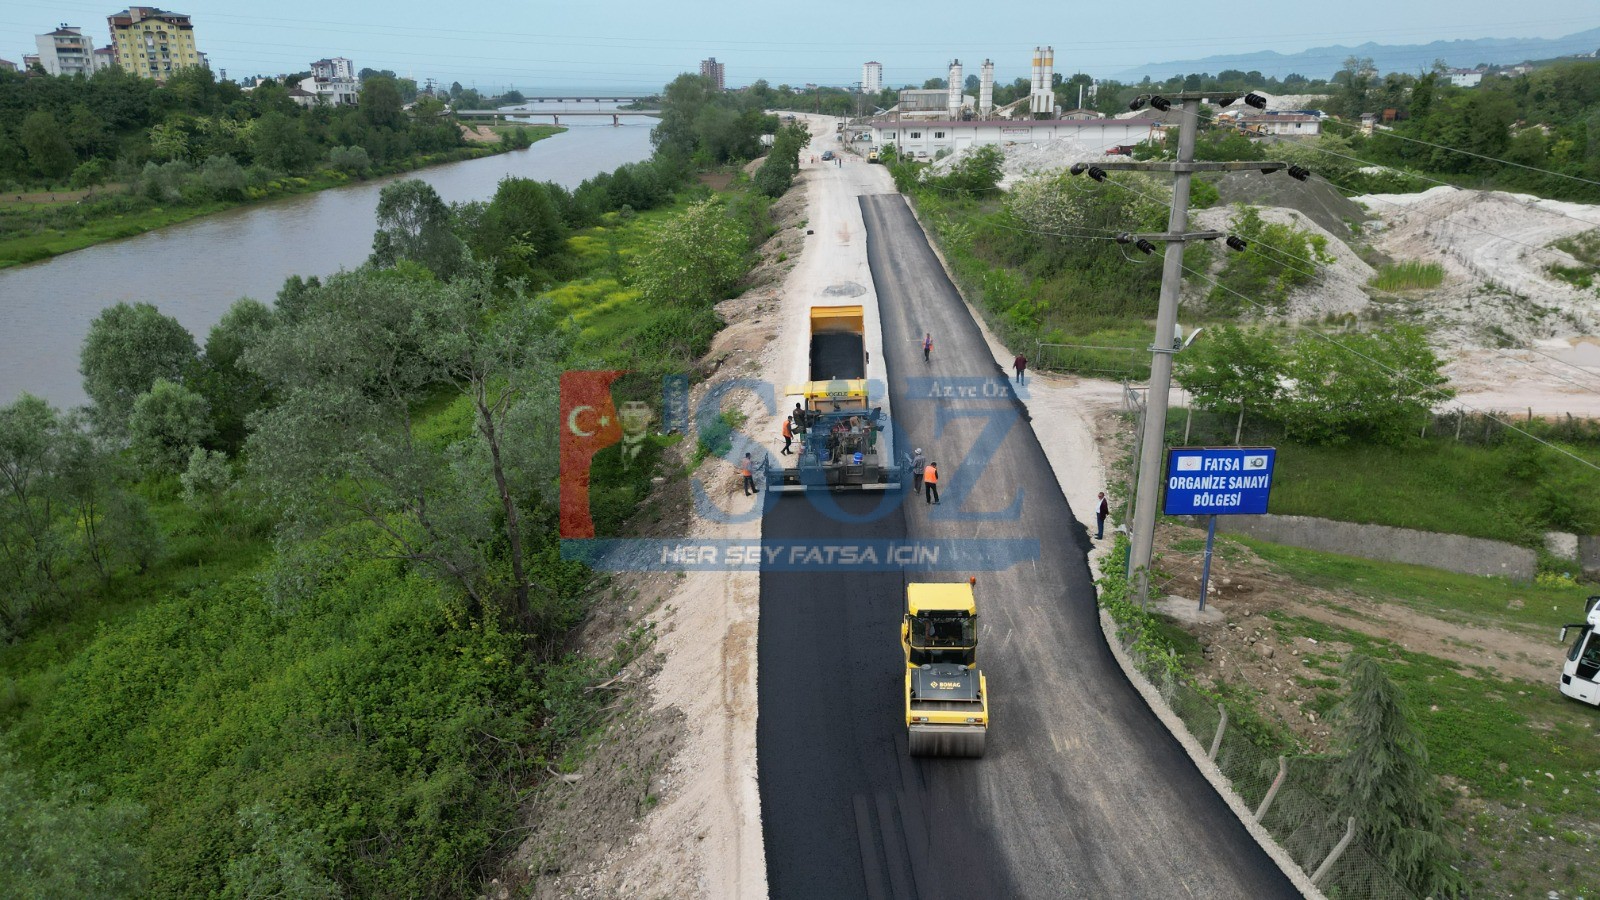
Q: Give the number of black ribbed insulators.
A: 12